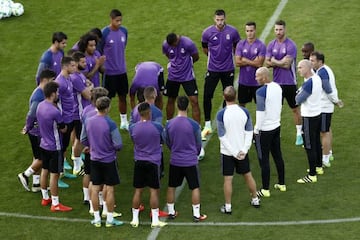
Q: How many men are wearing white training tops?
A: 4